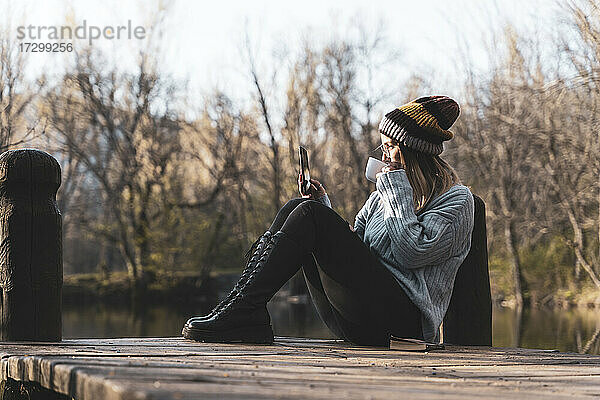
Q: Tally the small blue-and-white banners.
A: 0